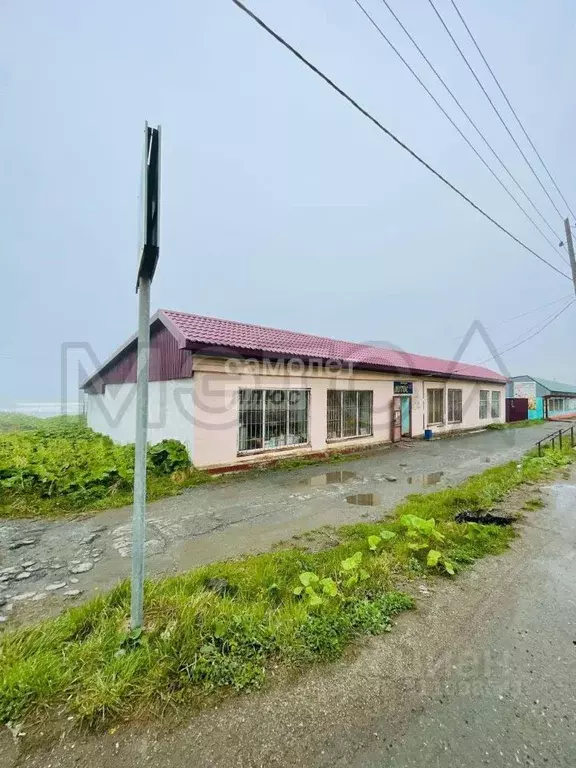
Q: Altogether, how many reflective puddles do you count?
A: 3